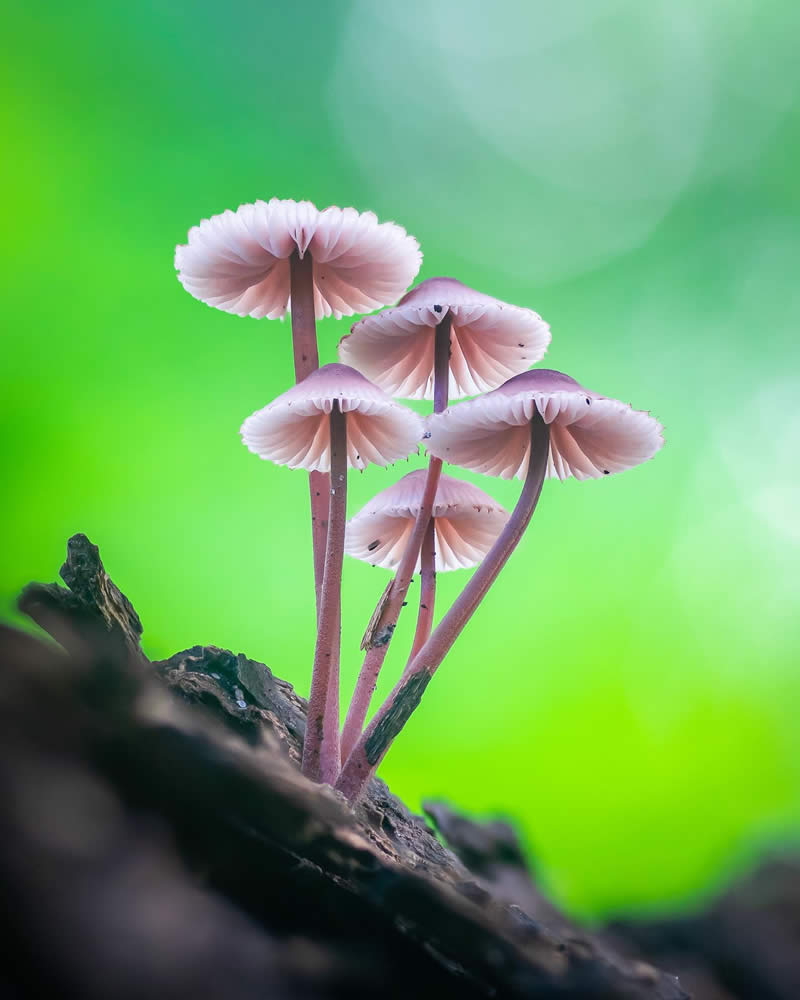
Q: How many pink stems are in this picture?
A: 5